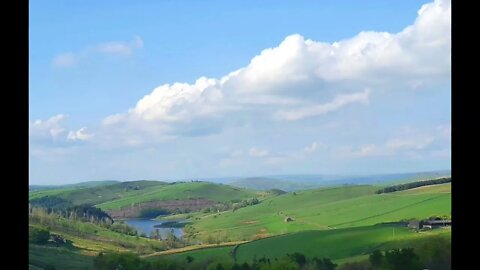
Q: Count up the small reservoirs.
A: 1